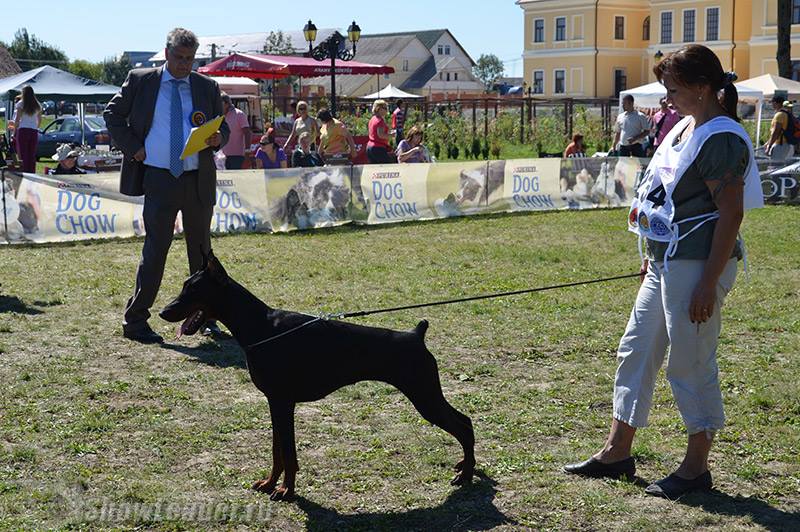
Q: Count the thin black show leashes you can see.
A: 1